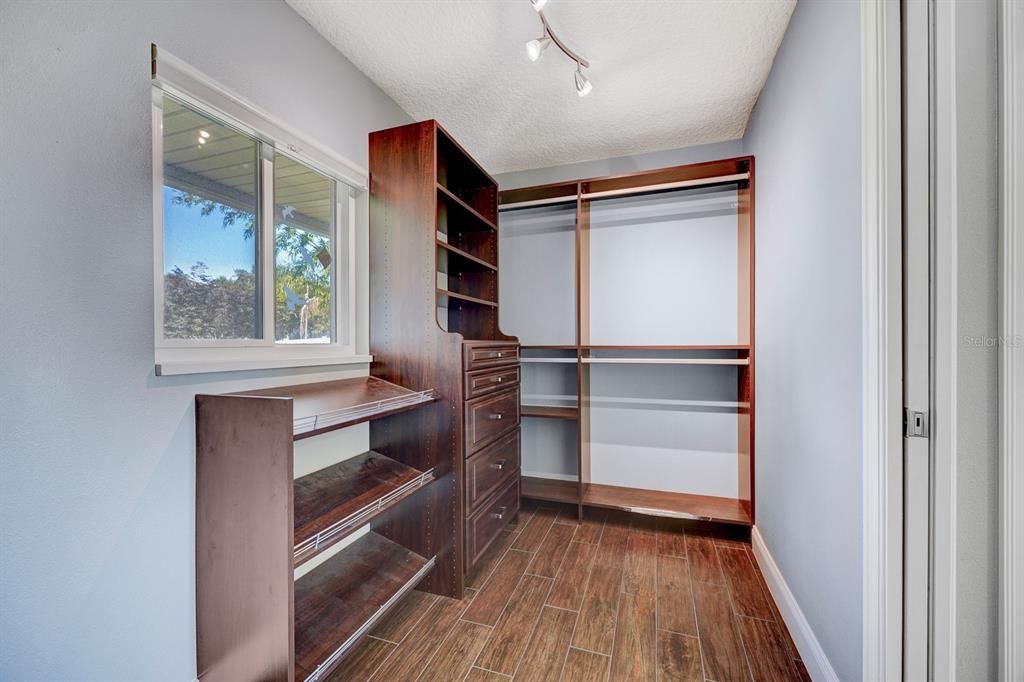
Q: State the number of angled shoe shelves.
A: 3